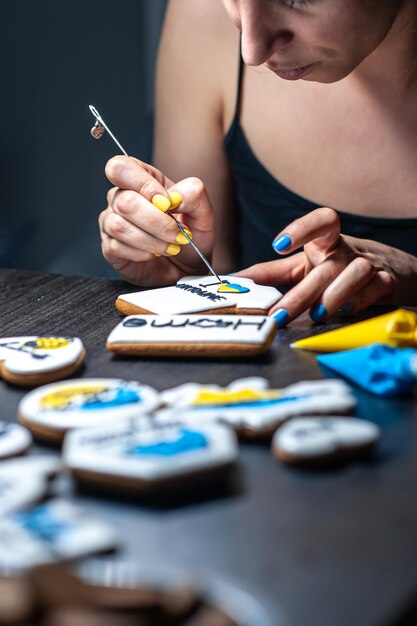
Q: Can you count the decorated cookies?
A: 10